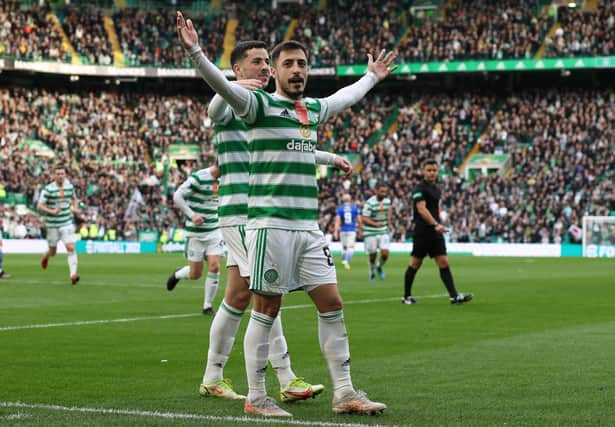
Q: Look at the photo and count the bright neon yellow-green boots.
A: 2